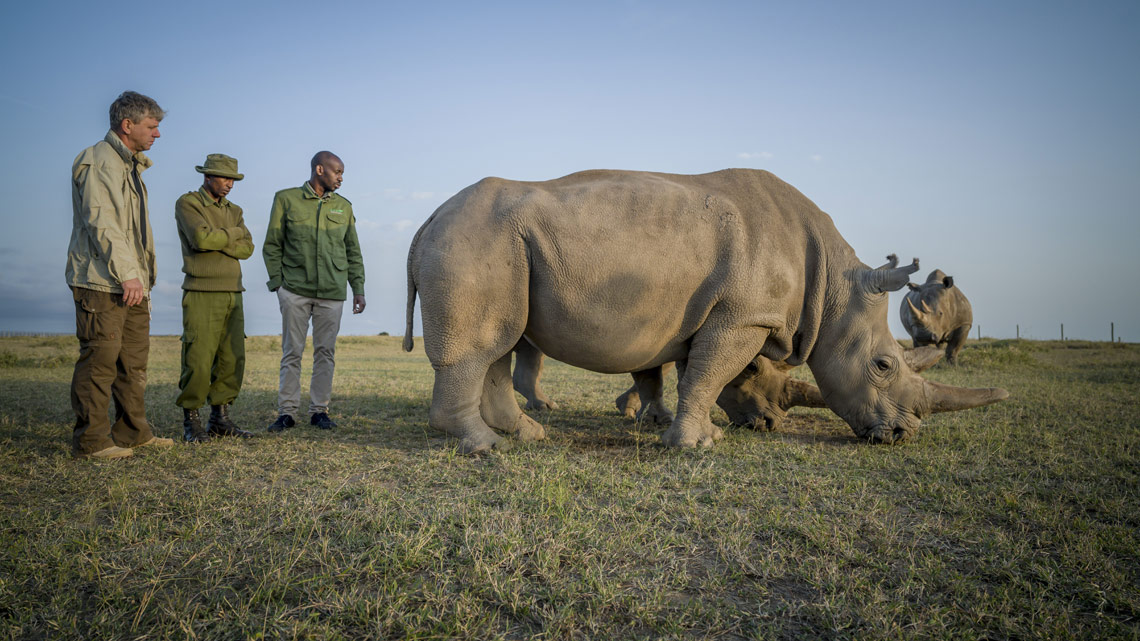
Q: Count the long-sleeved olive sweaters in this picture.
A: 1